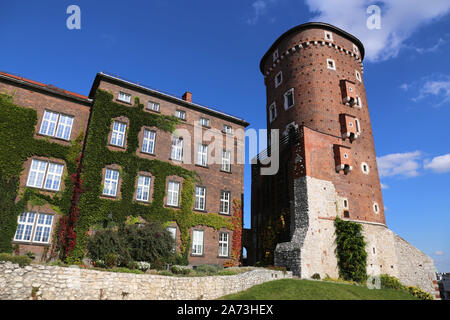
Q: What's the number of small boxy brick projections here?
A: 3